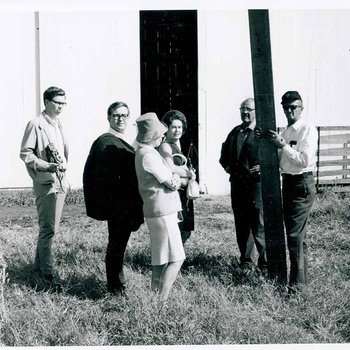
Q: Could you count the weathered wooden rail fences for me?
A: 1